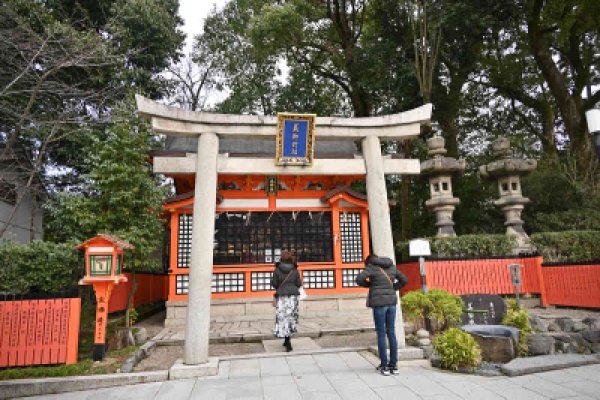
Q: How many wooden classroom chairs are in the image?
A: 0